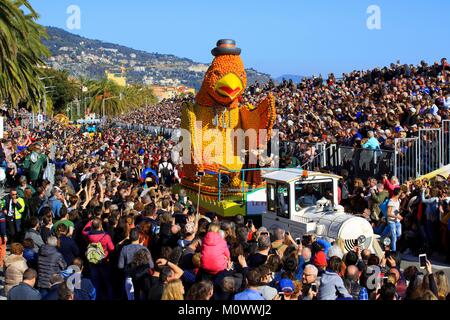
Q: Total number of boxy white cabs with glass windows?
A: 1